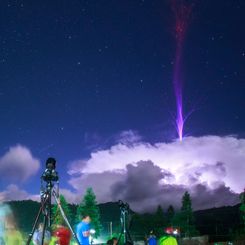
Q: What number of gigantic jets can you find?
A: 1